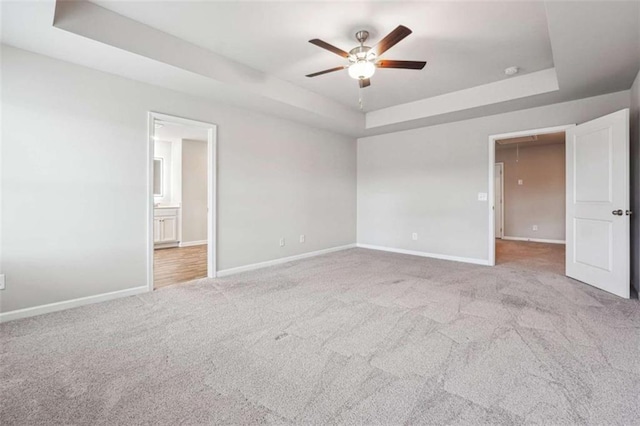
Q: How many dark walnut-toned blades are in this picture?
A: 5